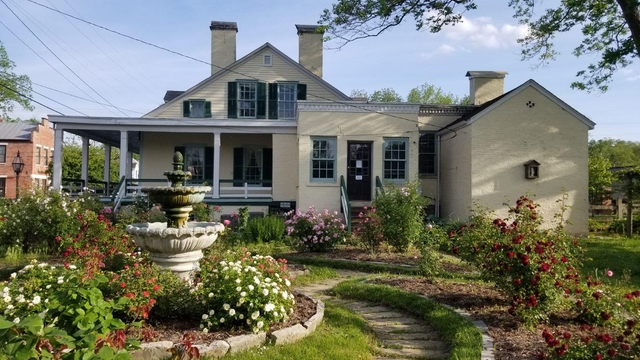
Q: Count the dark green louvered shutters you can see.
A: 10